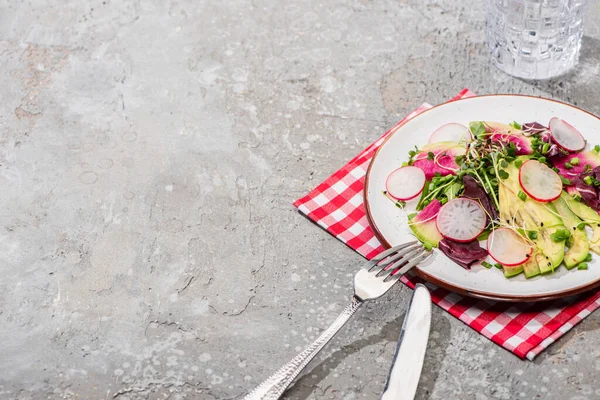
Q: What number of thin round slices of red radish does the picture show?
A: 6